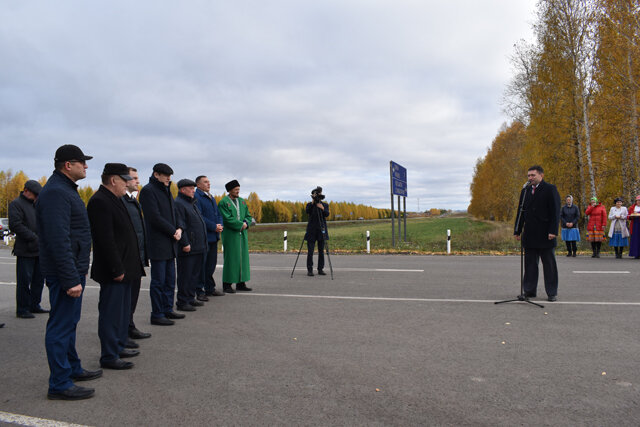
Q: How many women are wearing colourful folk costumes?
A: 4